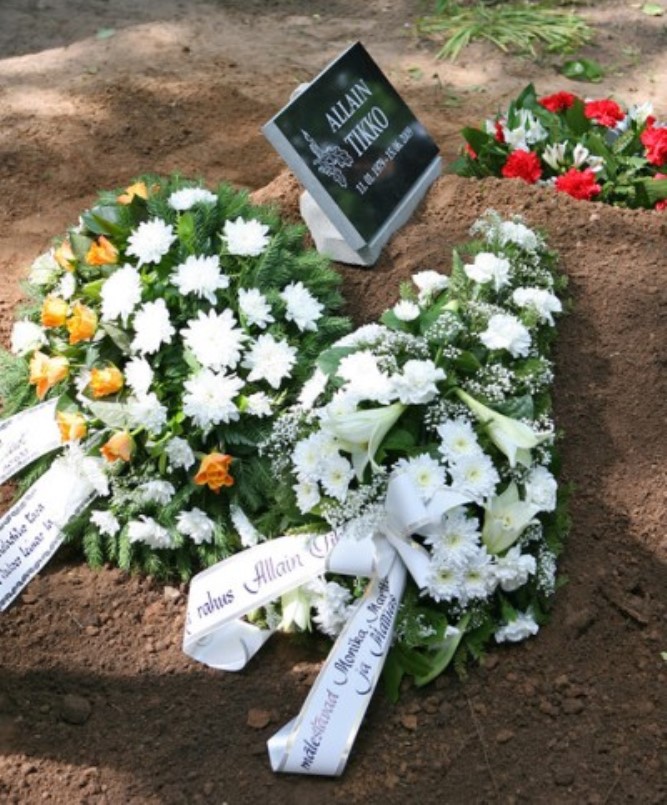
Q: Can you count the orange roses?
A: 10